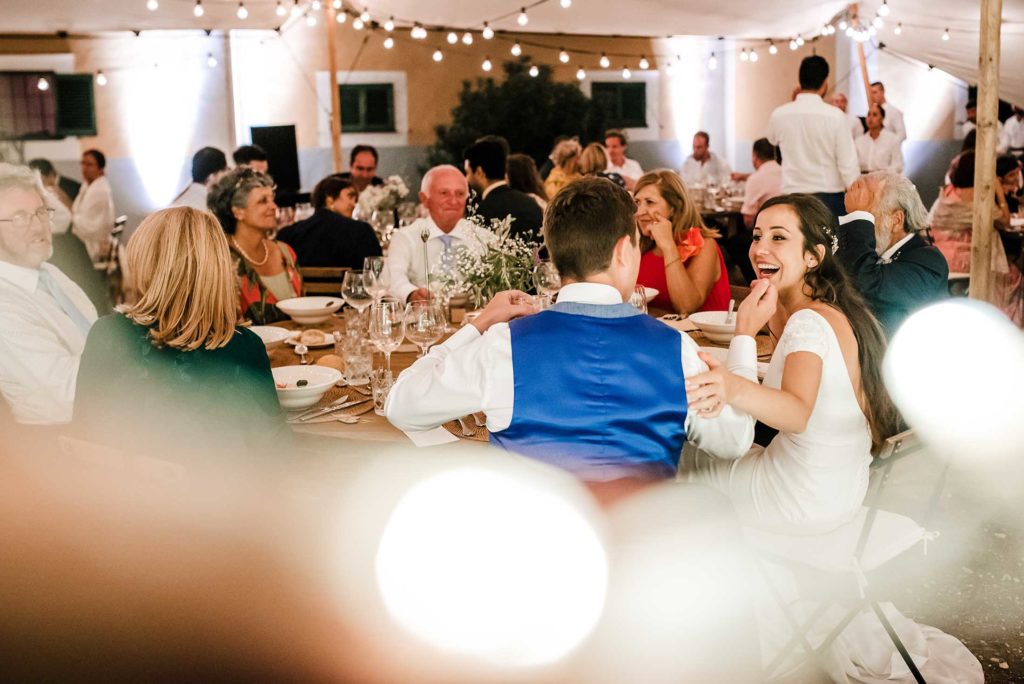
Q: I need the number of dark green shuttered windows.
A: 3